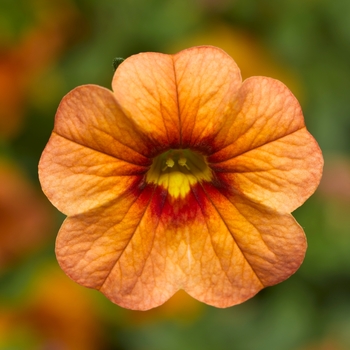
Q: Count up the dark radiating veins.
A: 5